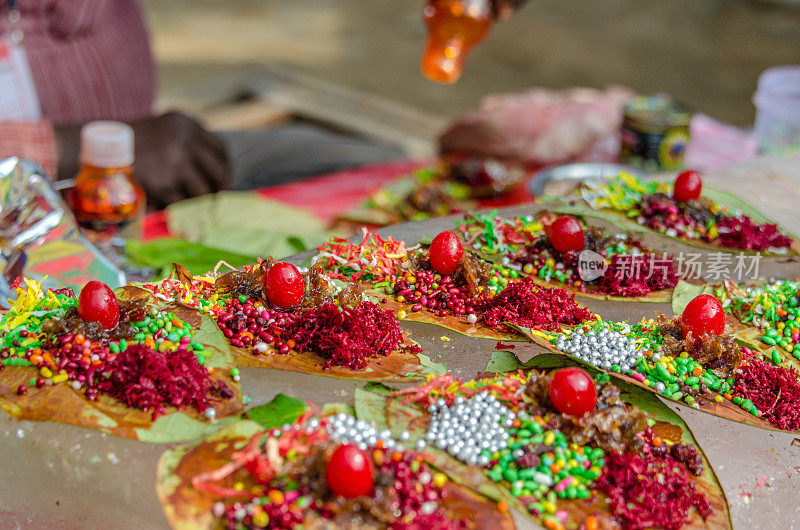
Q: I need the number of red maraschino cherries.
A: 8